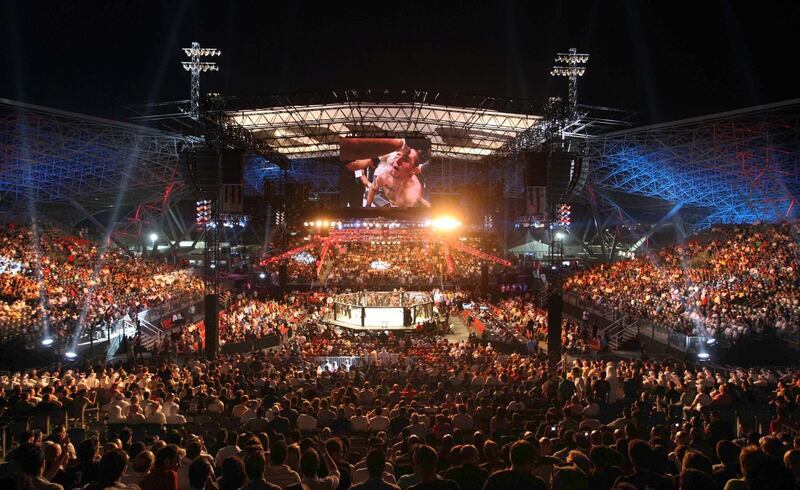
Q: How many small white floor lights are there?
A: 4